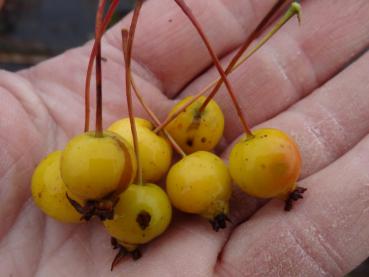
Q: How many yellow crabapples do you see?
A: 7